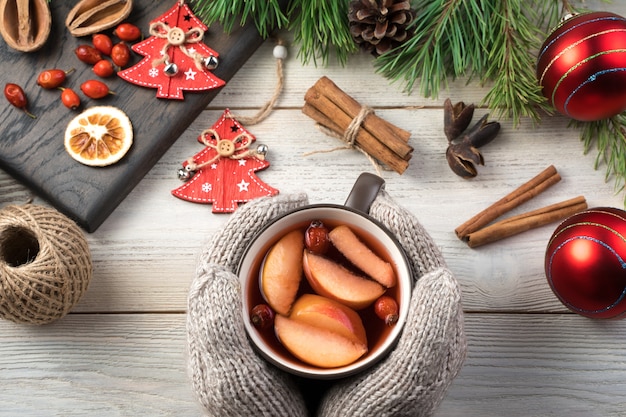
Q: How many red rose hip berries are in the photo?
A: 12